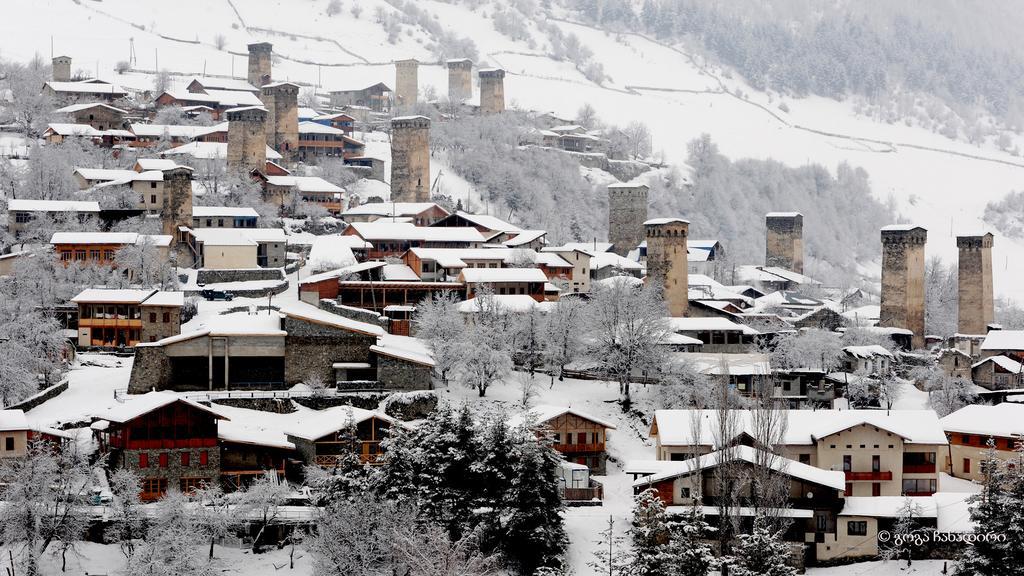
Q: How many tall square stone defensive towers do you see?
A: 14